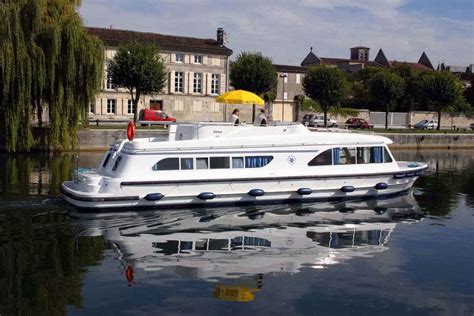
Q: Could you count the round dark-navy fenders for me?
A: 6